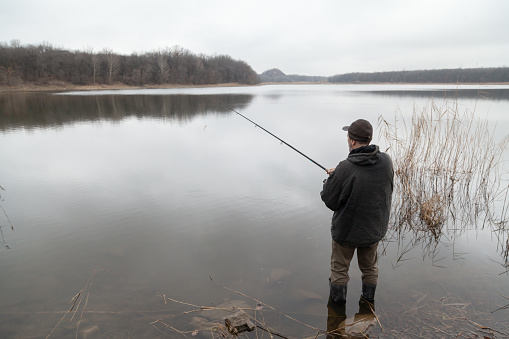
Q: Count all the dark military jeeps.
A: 0